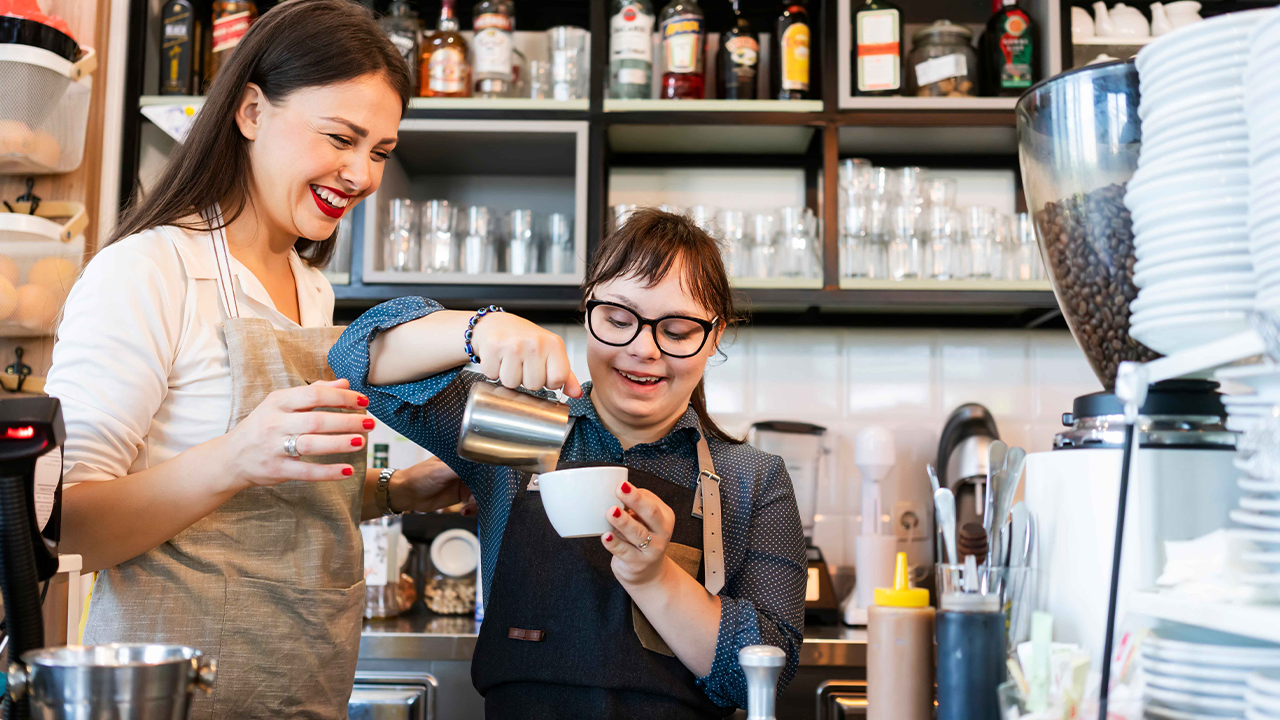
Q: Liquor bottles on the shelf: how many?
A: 11